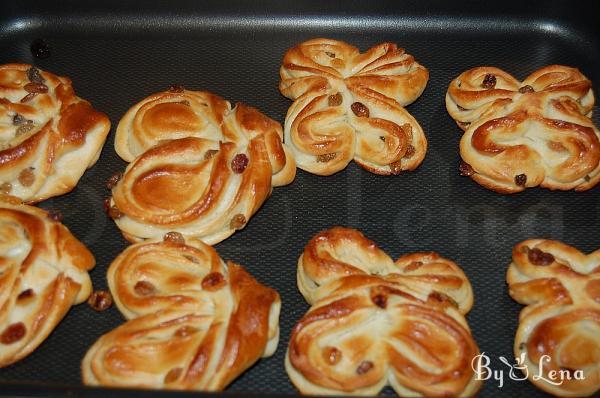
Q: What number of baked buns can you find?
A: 8